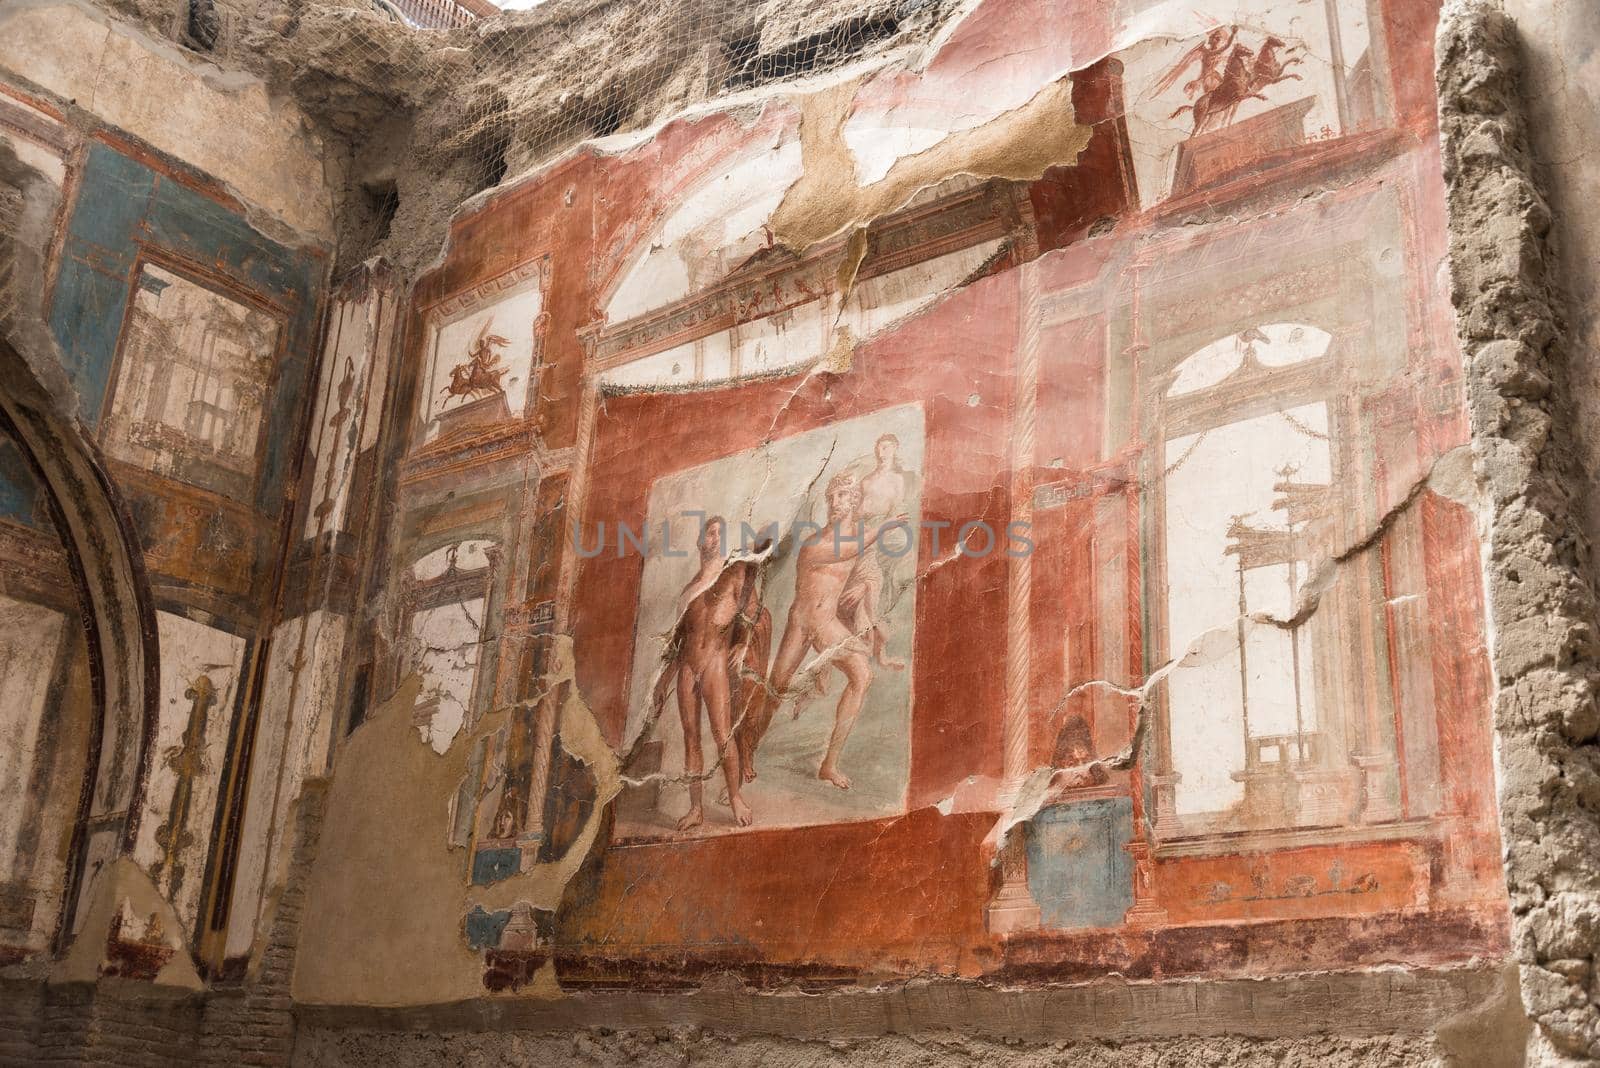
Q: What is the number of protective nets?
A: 1